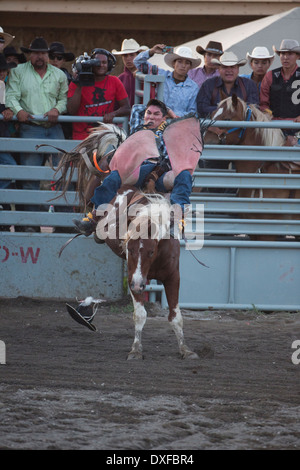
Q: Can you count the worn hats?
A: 11